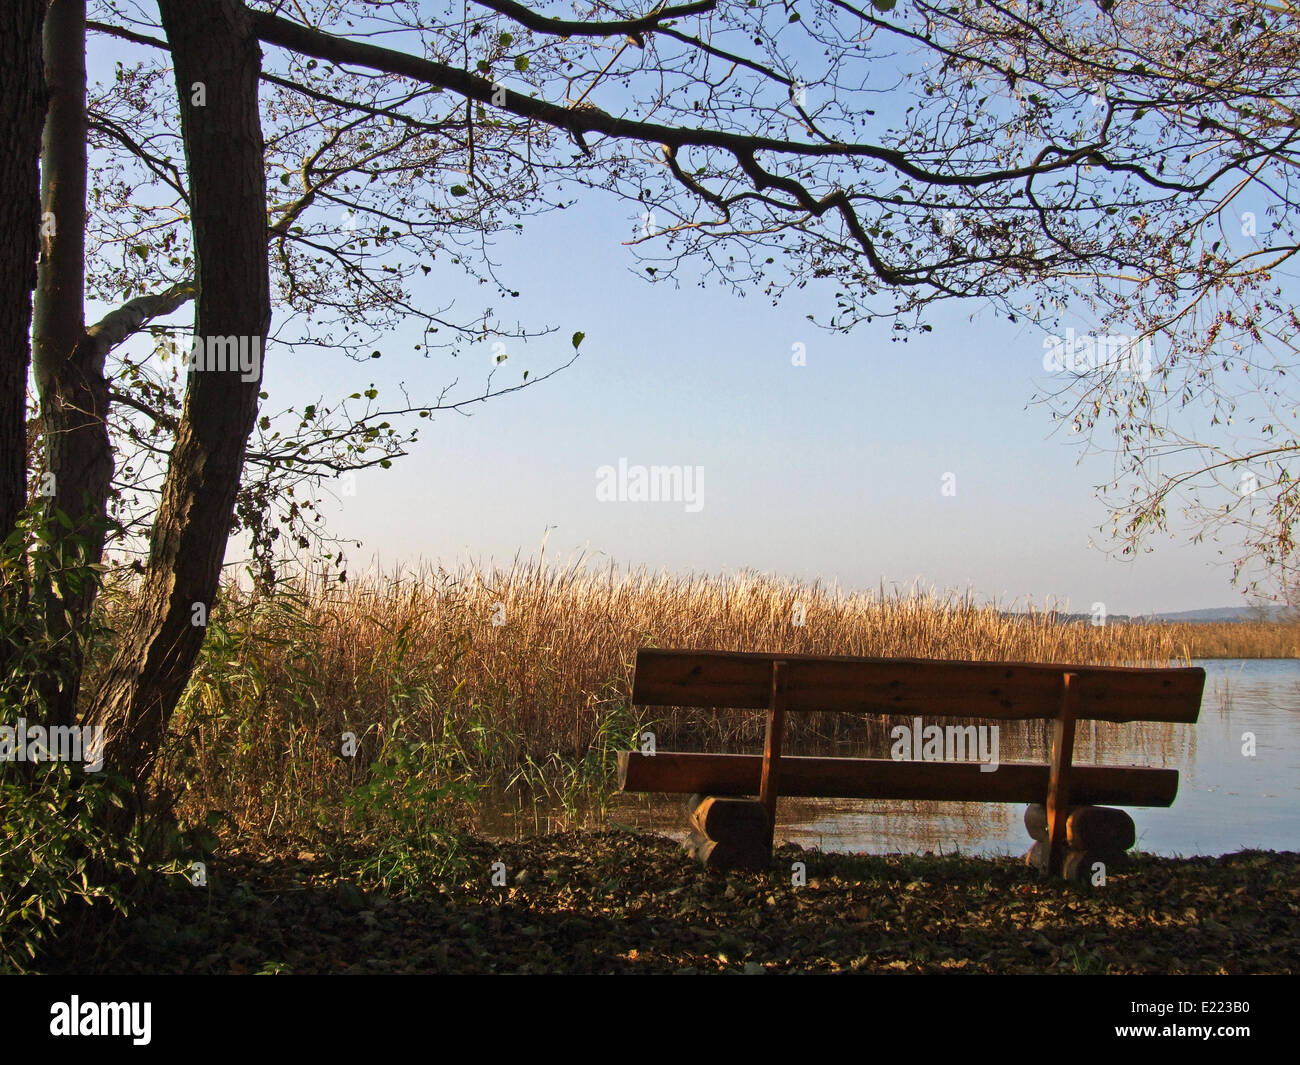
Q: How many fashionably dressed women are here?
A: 0